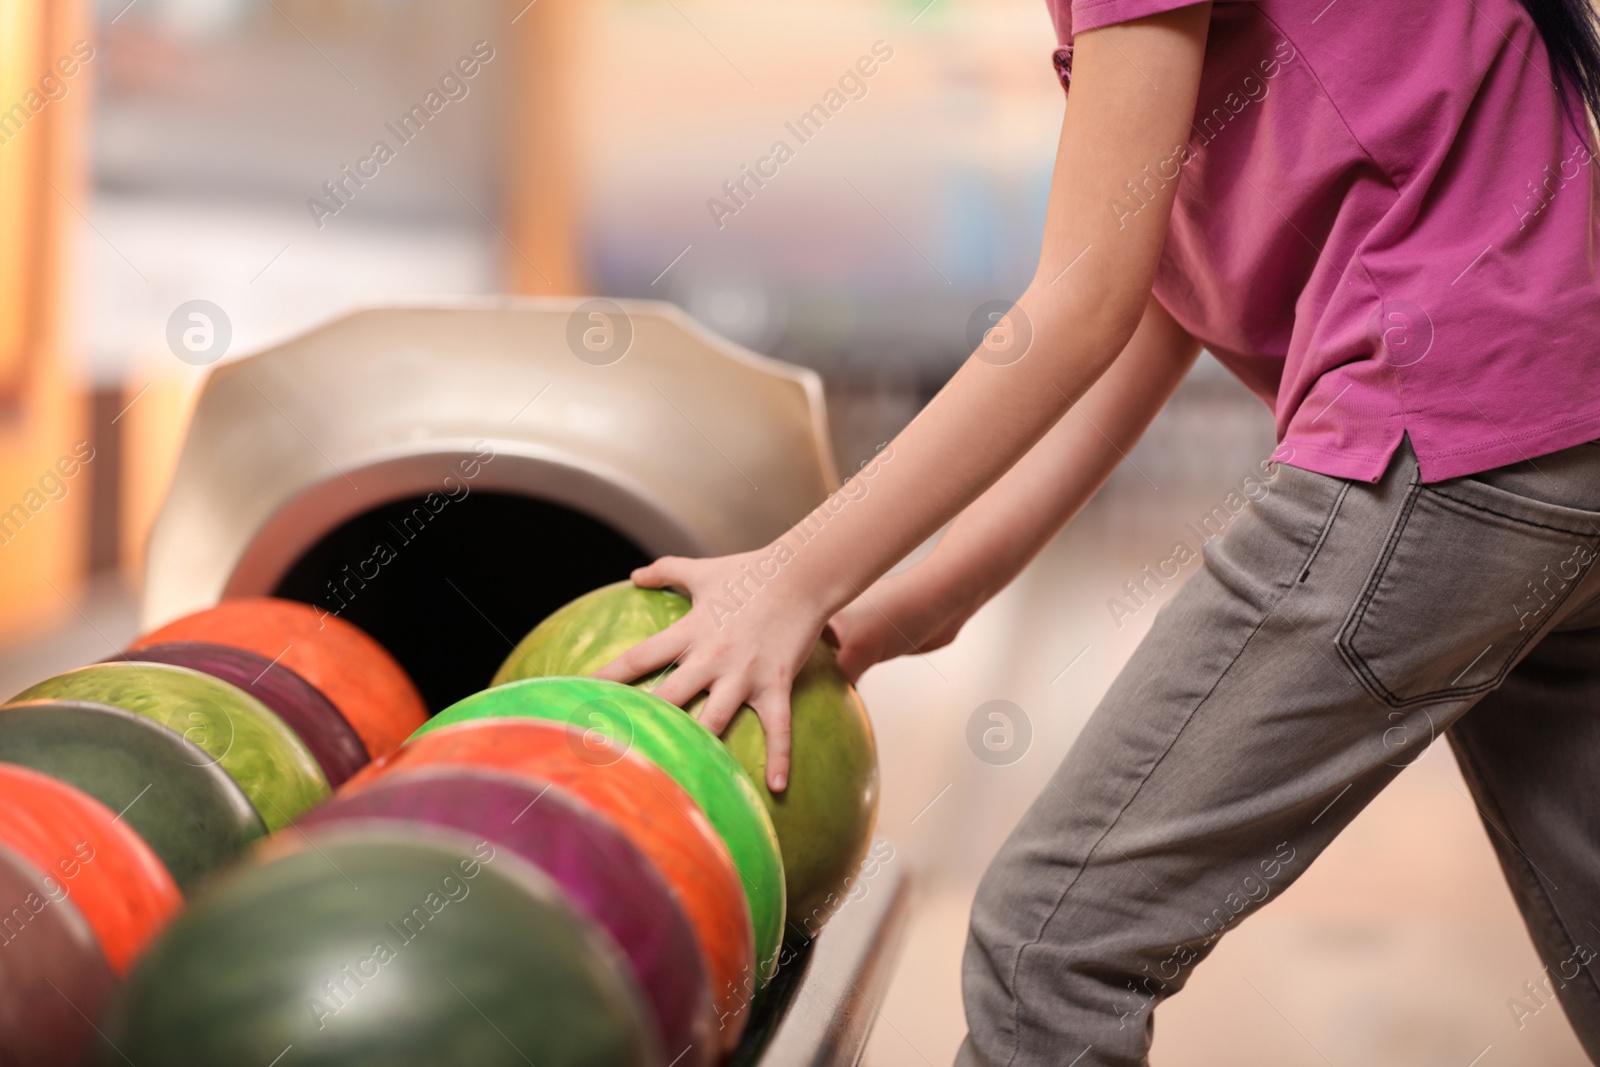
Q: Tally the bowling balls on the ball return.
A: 11